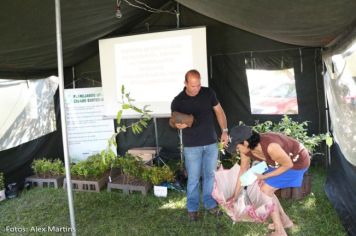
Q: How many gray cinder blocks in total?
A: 3